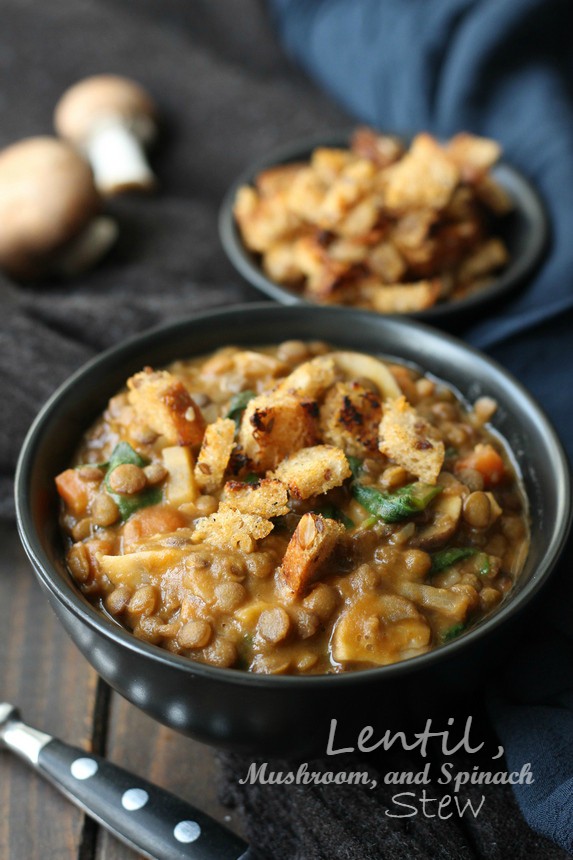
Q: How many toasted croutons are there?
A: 10